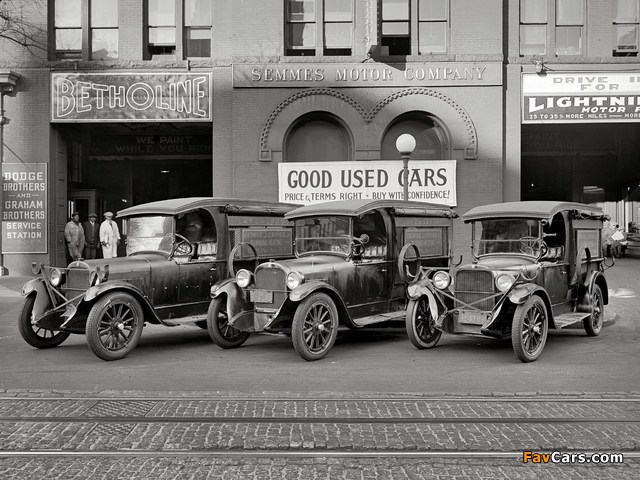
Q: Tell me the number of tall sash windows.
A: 11